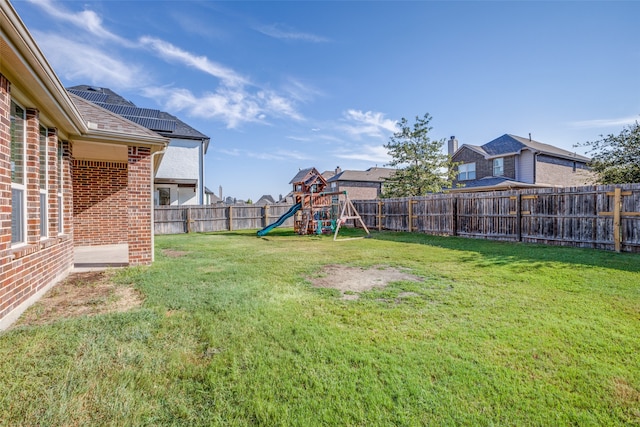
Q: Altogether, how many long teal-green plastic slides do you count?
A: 1